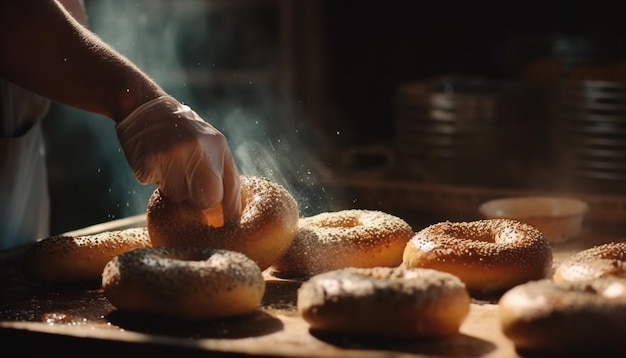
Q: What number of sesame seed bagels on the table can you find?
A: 8